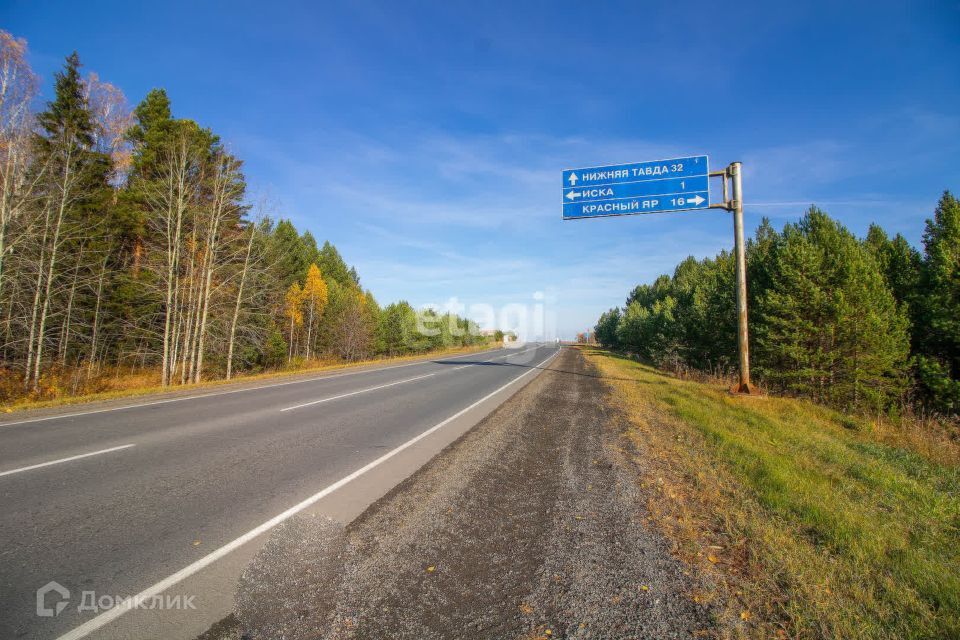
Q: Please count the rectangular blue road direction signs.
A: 1